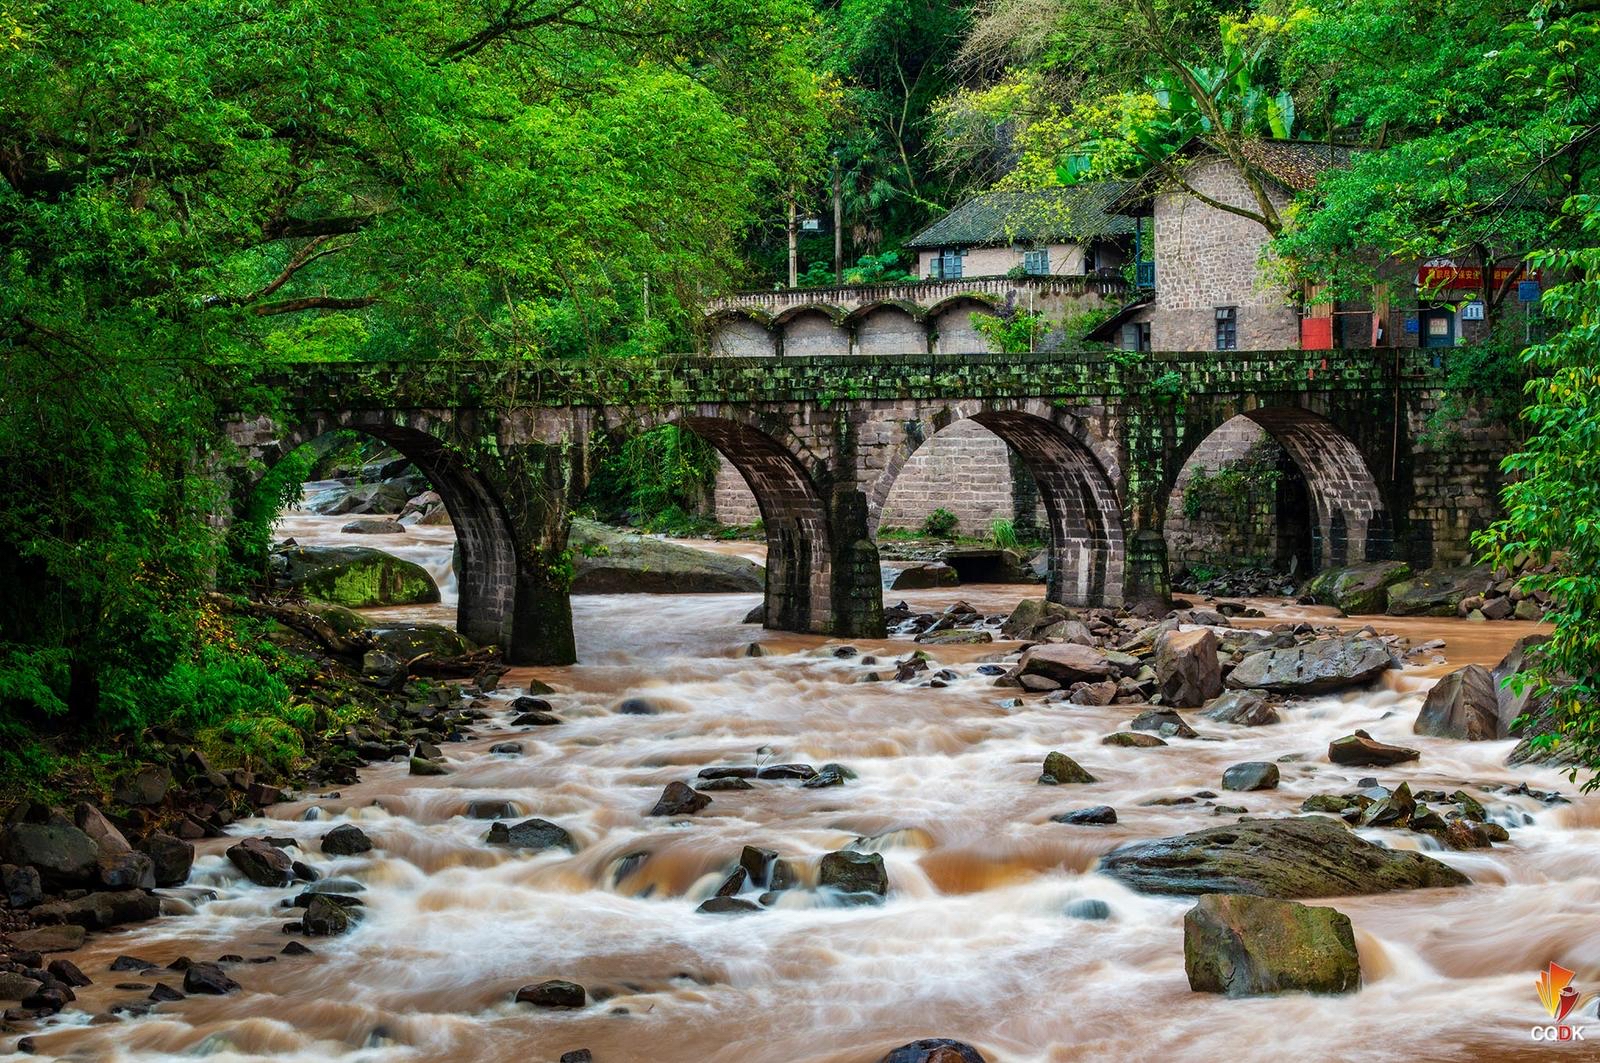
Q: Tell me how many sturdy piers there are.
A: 3